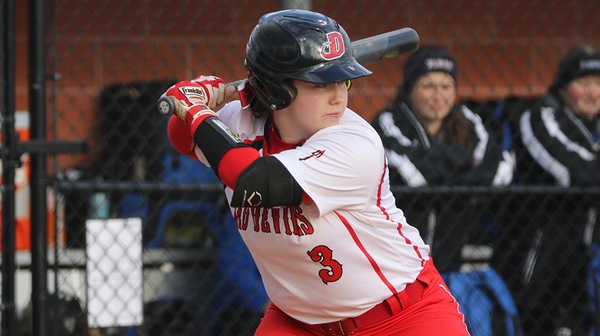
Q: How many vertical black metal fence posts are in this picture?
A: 2